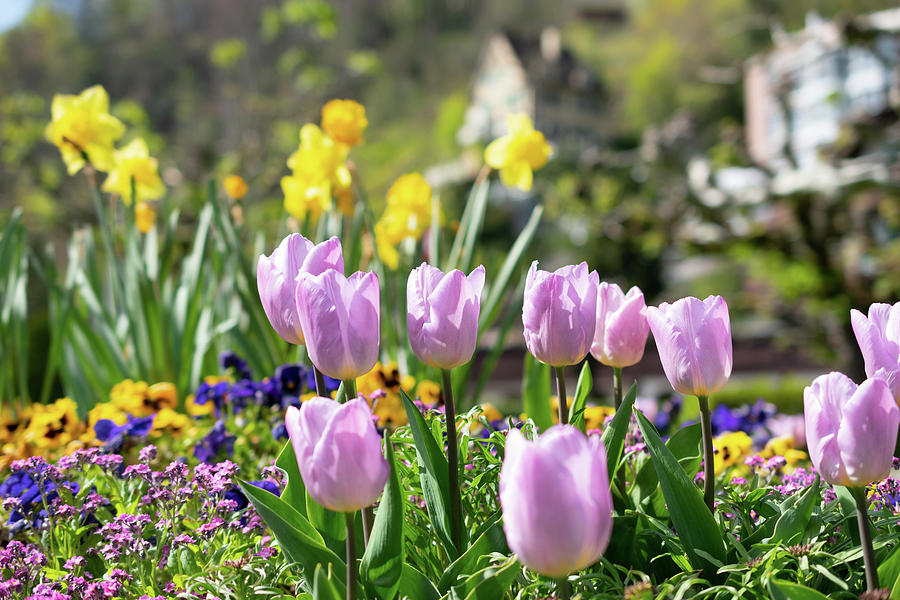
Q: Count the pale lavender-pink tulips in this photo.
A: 10